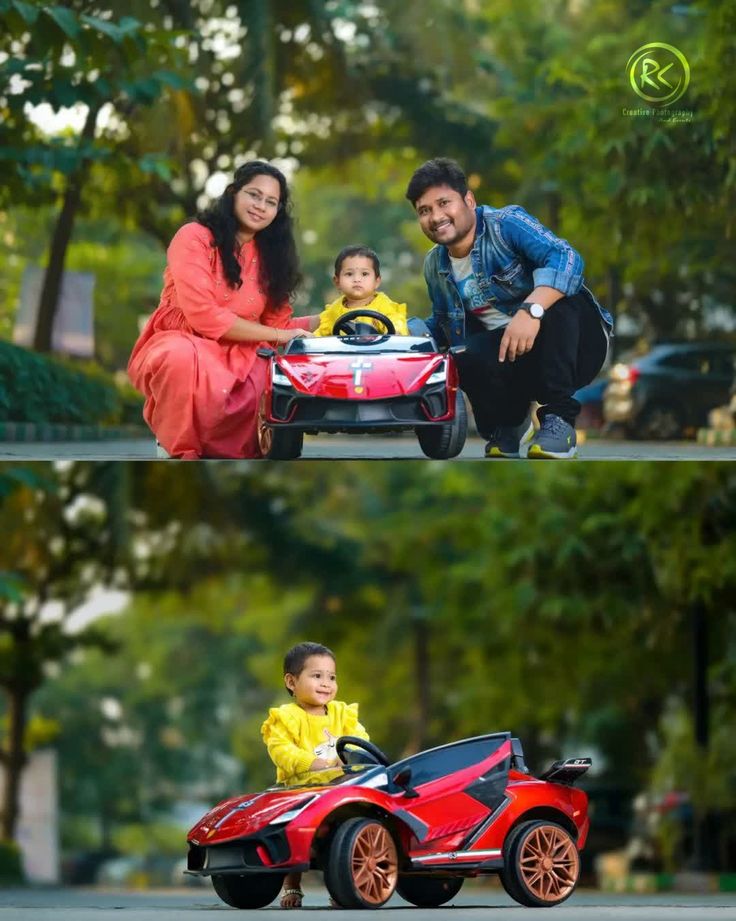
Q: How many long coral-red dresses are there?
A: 1